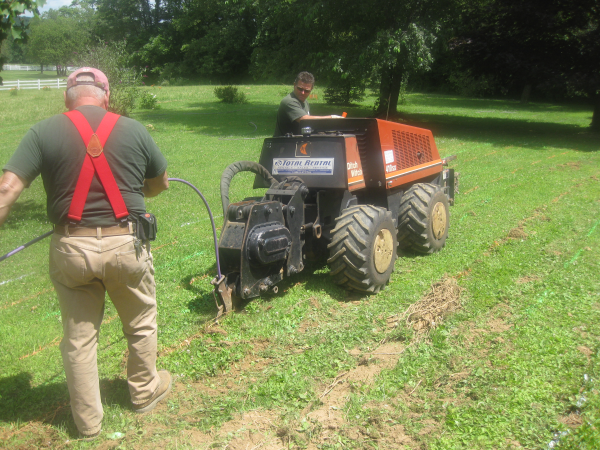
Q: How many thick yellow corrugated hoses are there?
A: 0